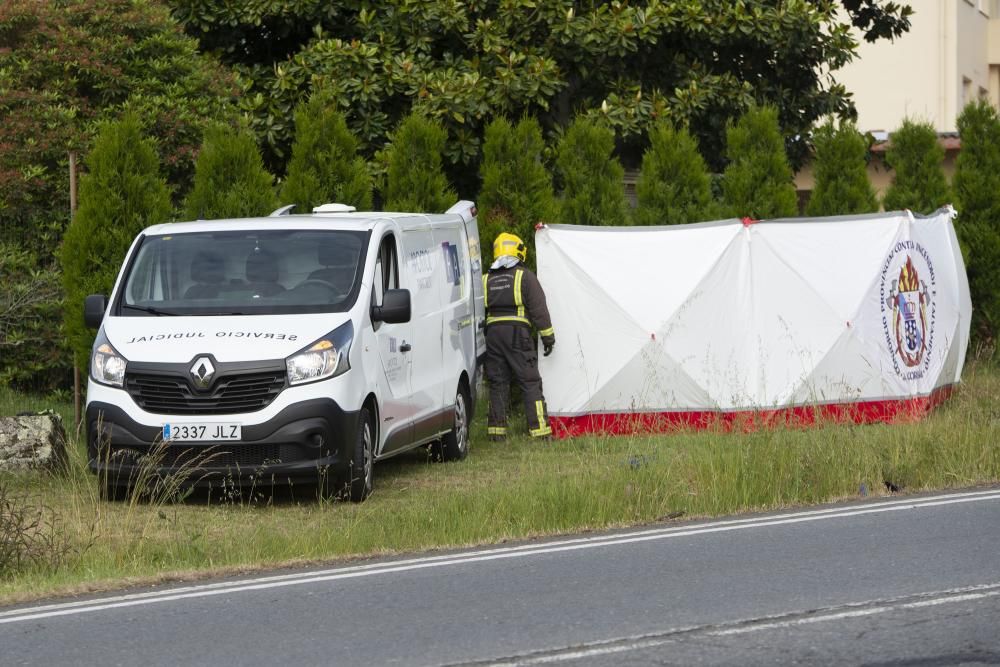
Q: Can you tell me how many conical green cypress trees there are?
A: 11